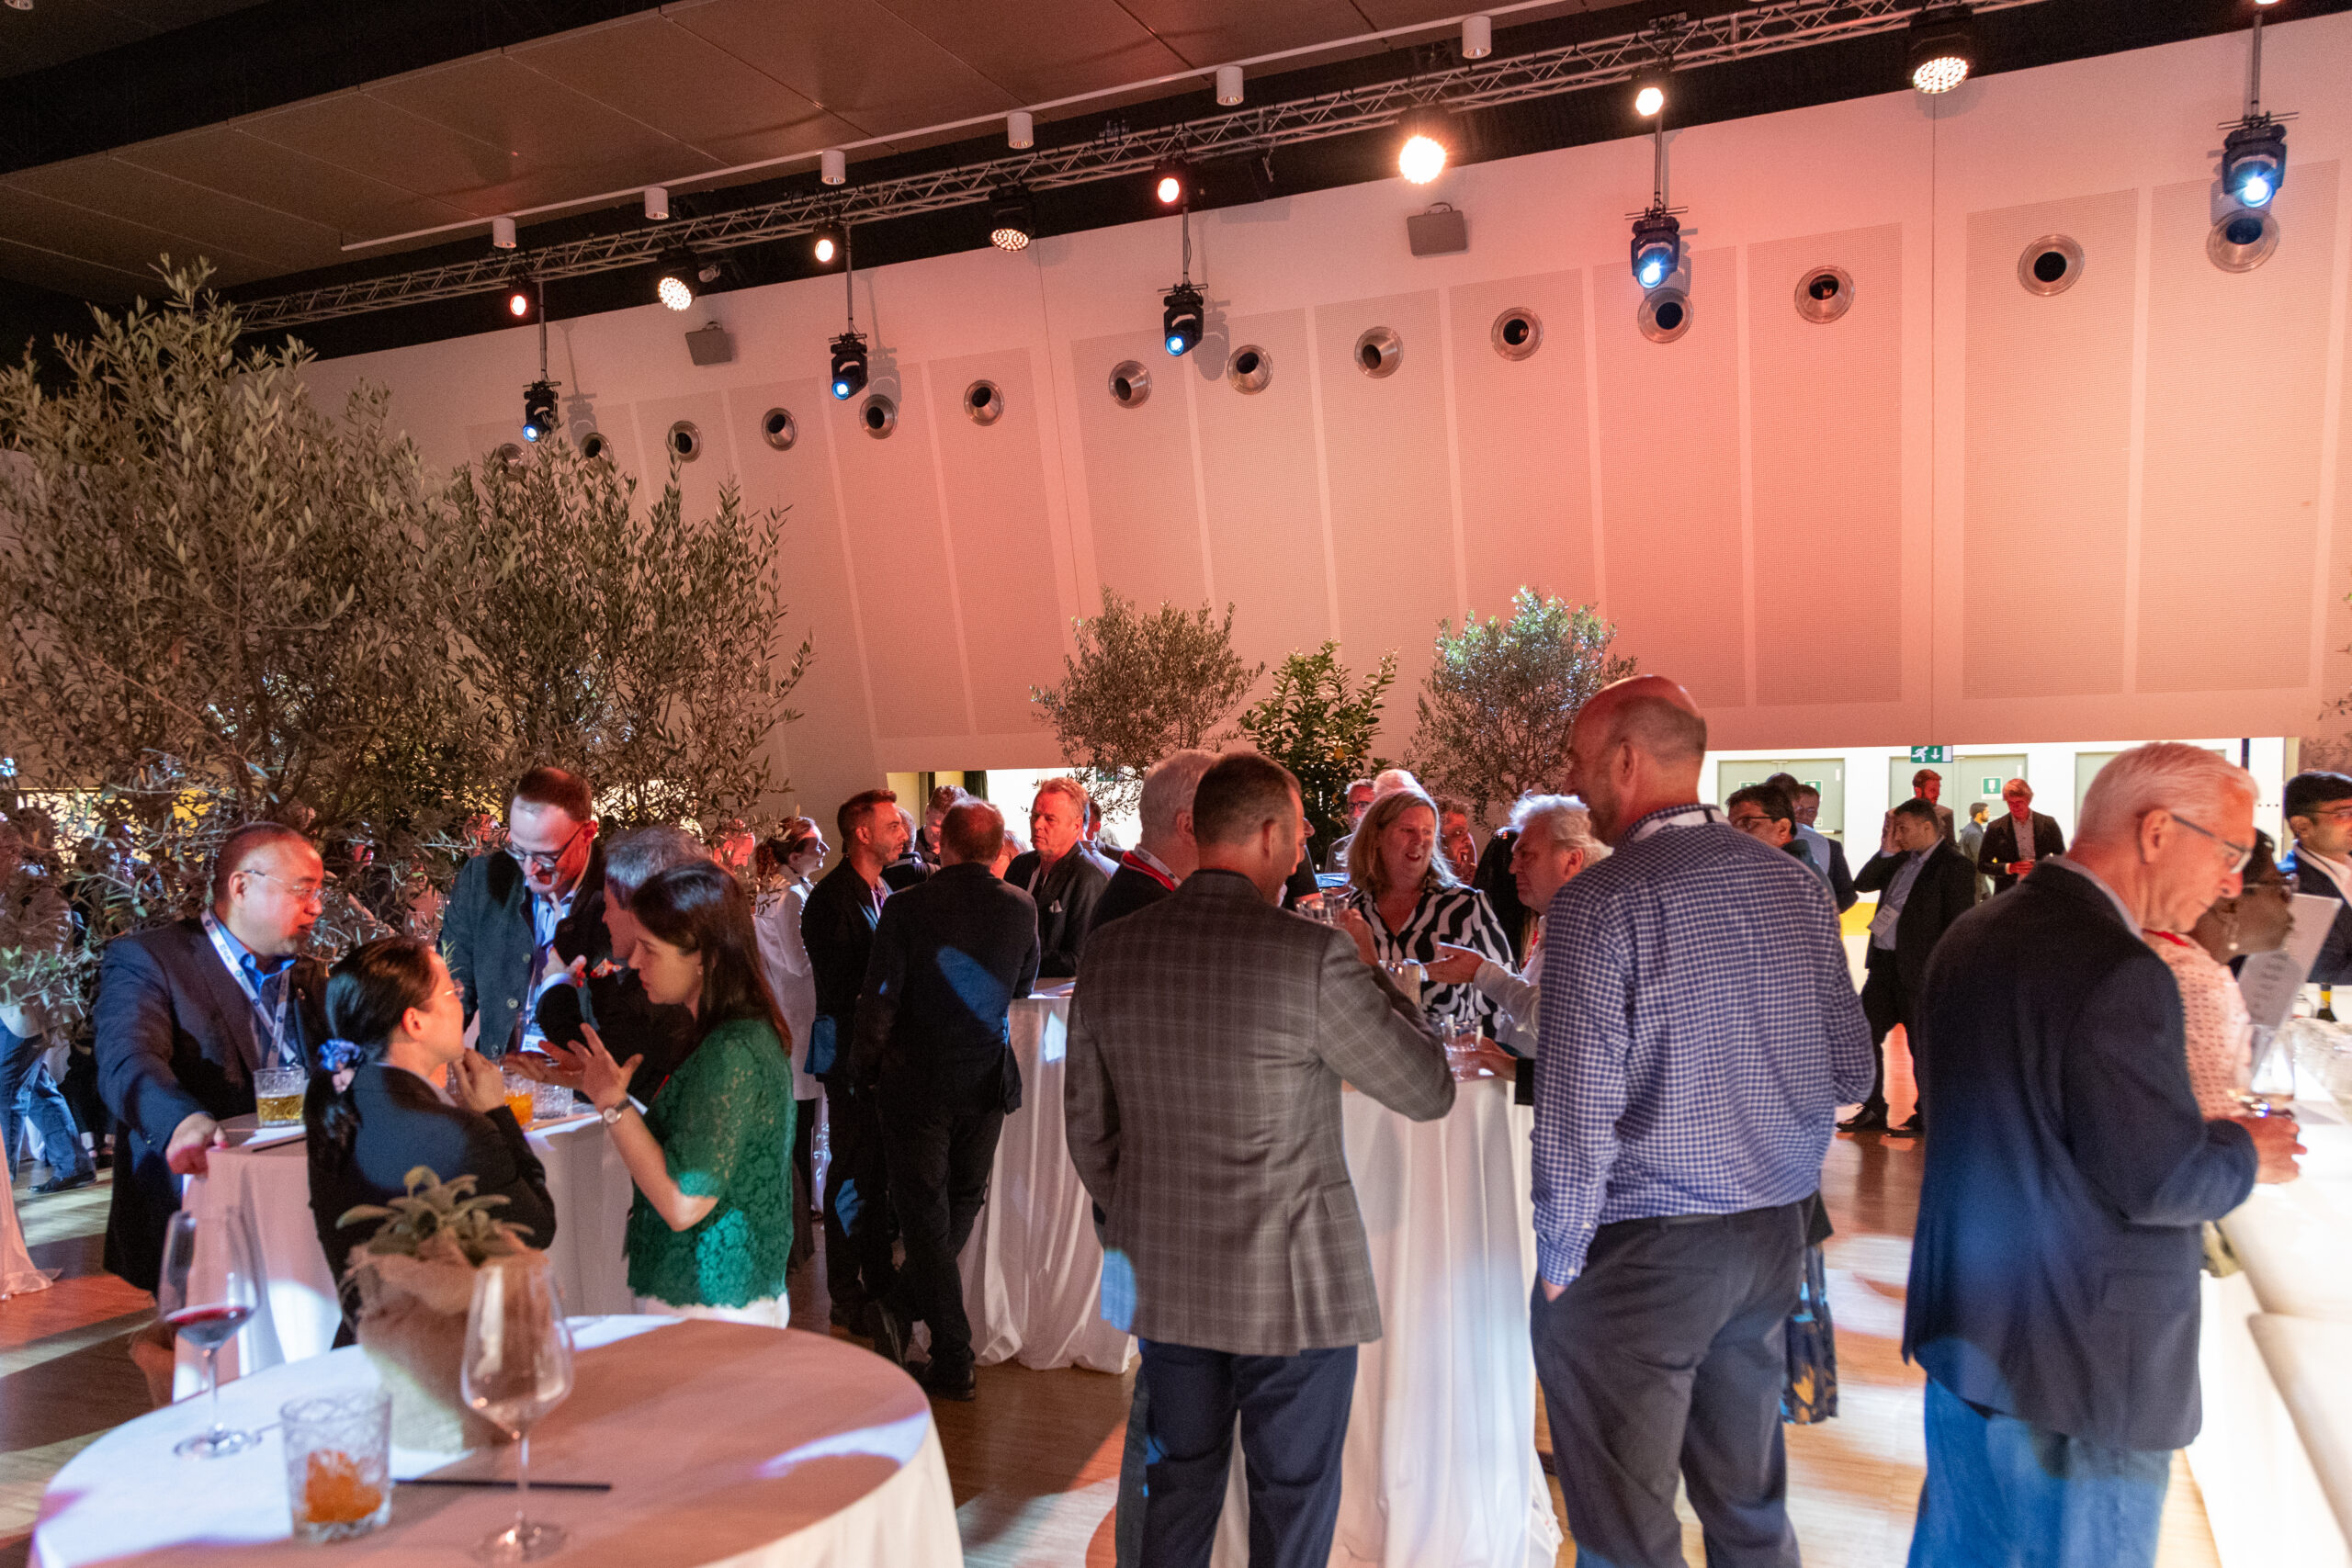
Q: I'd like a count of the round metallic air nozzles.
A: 14